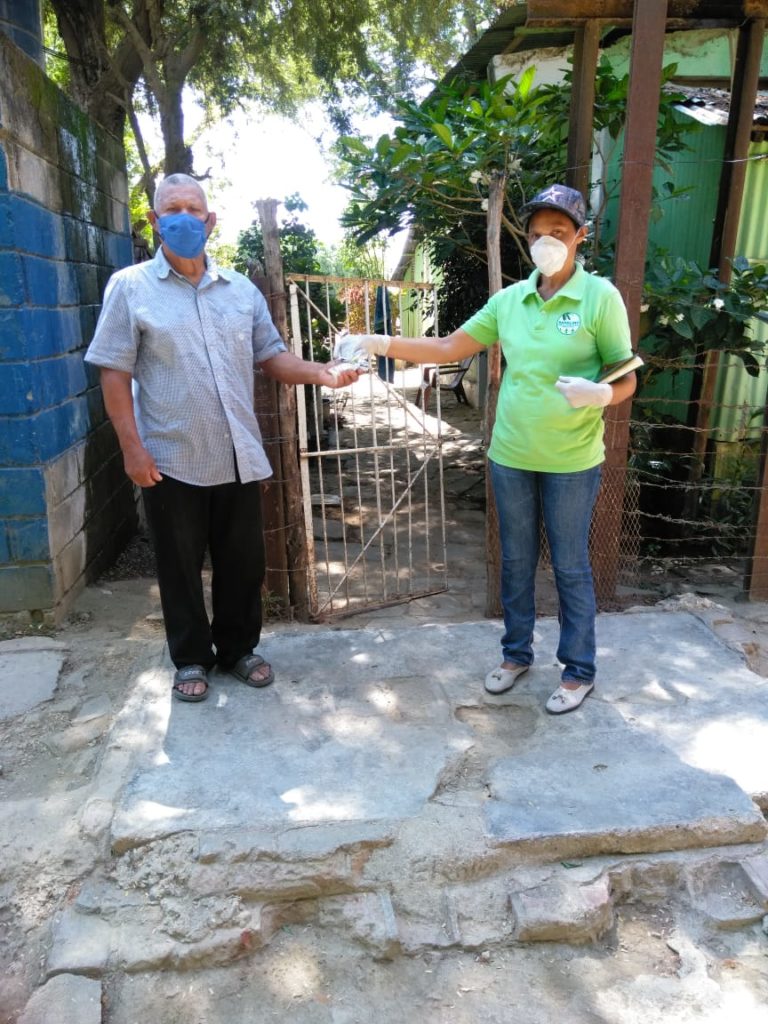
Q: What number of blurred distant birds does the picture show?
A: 0